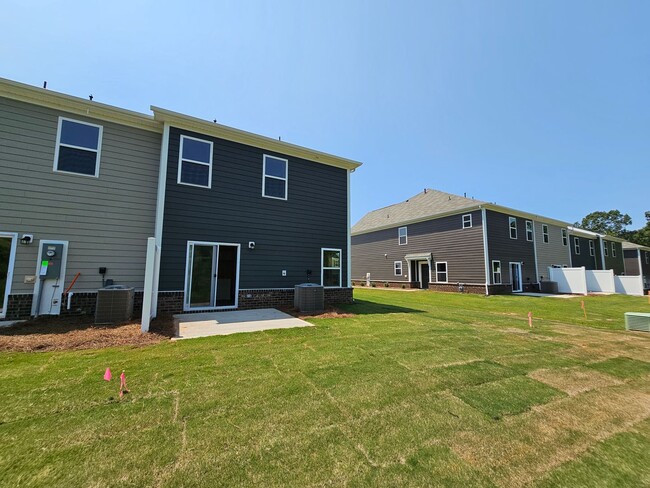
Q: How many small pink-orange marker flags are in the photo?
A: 4